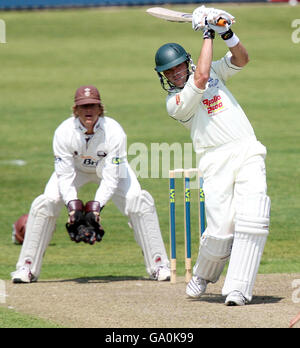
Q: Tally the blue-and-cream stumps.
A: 3